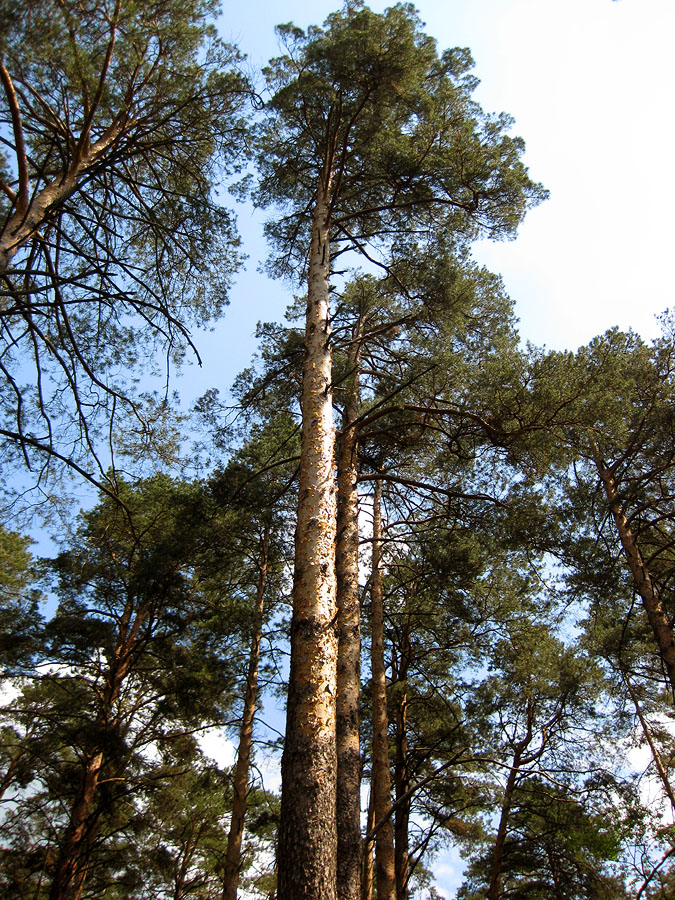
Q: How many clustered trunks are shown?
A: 3